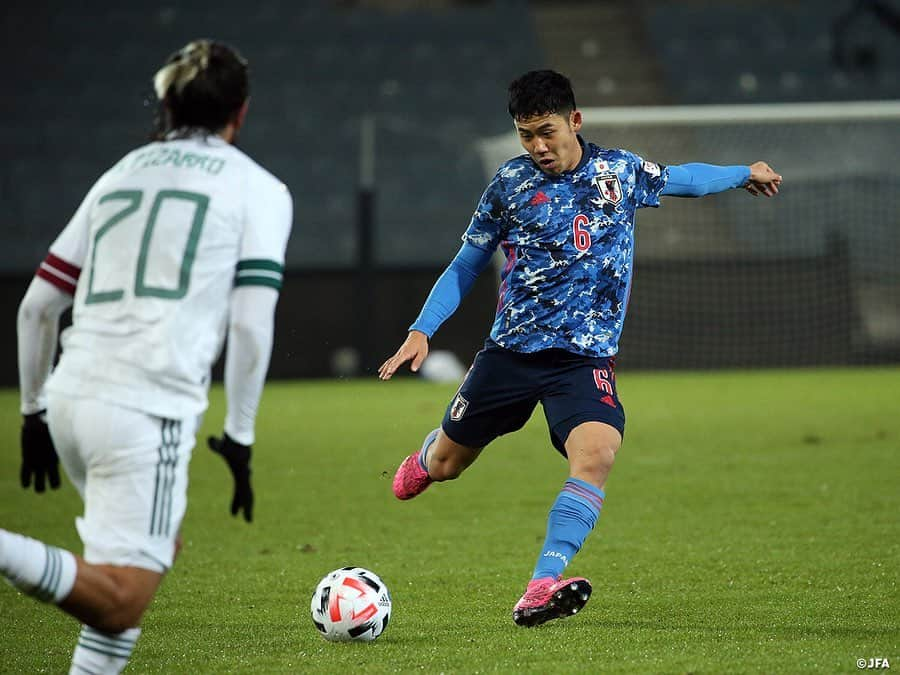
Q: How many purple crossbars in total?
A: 0